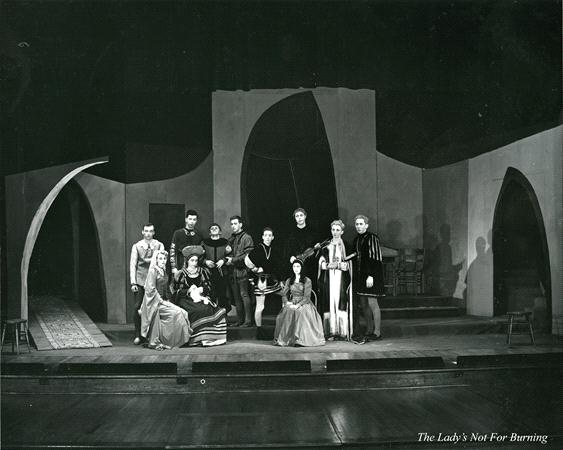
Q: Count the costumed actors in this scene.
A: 11